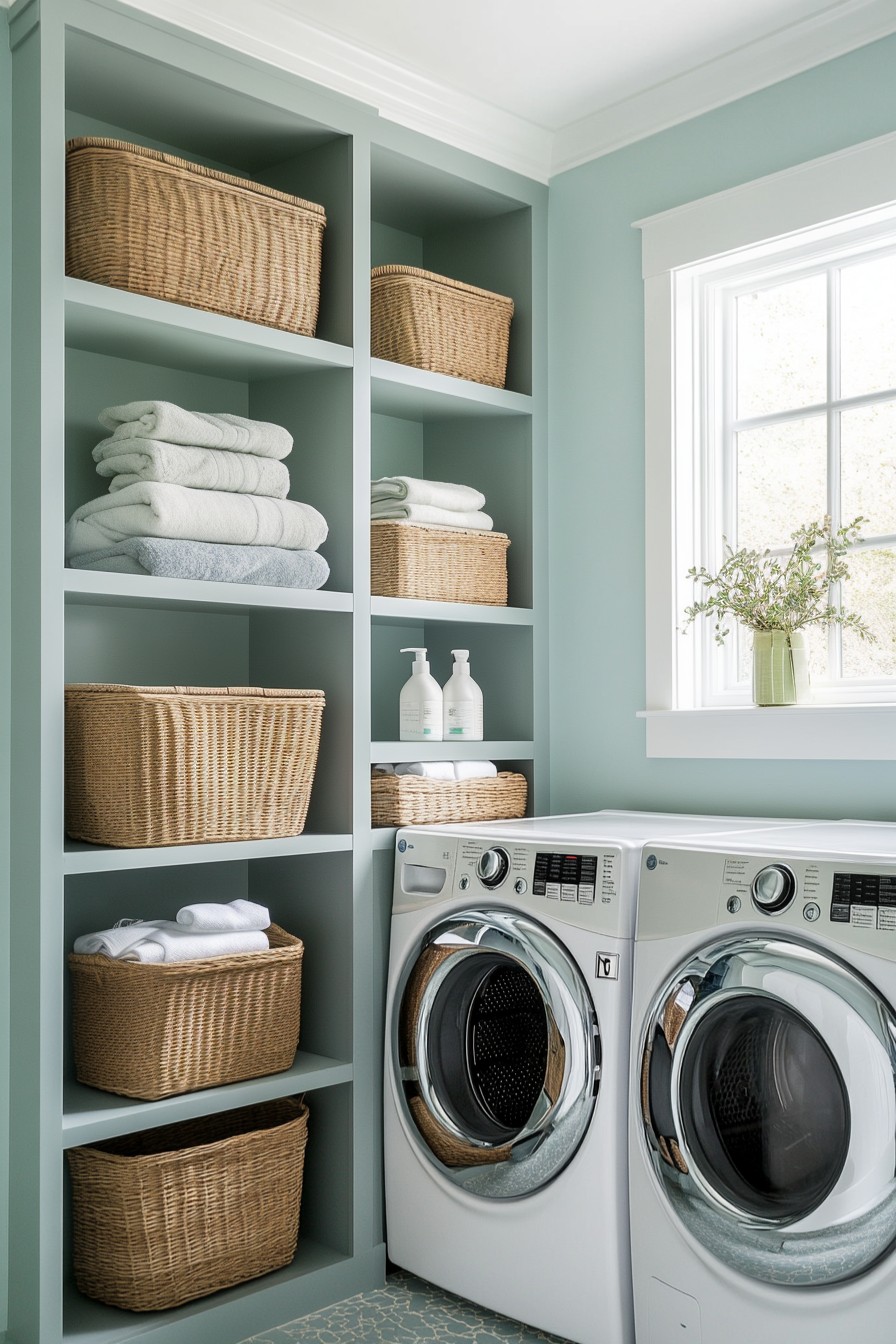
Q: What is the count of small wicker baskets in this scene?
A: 3